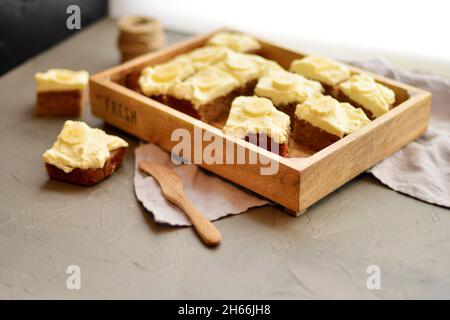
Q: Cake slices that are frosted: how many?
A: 12